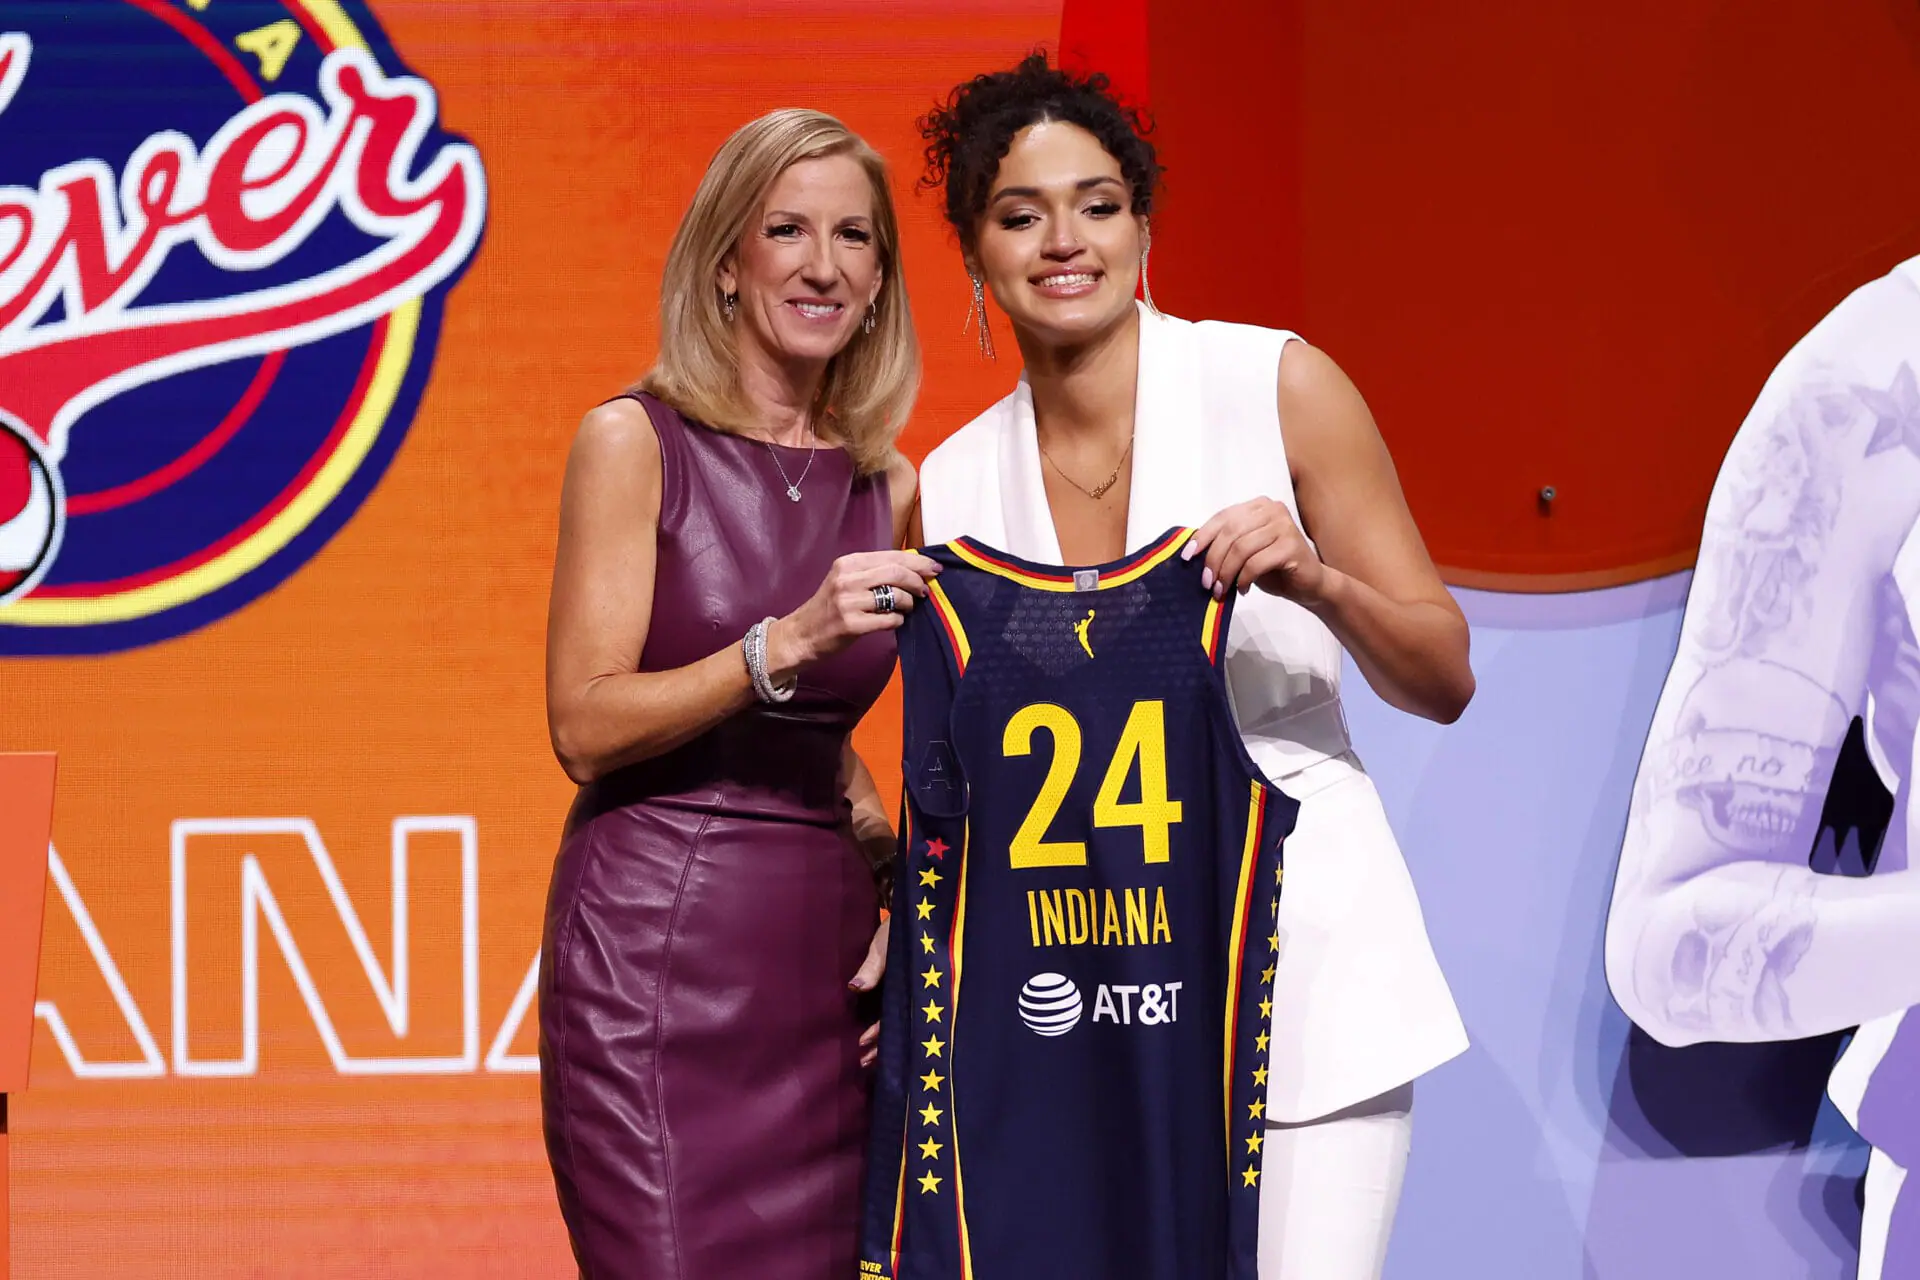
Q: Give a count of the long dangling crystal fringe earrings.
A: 2